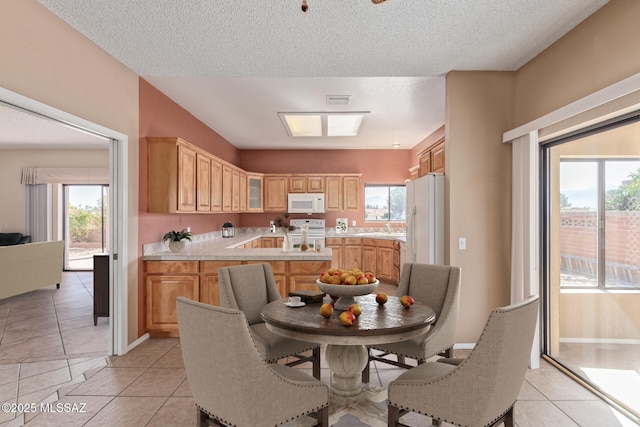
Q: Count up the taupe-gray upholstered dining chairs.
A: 4